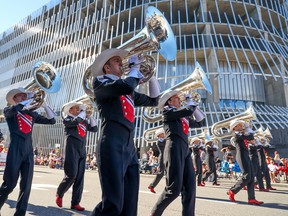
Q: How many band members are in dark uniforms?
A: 10